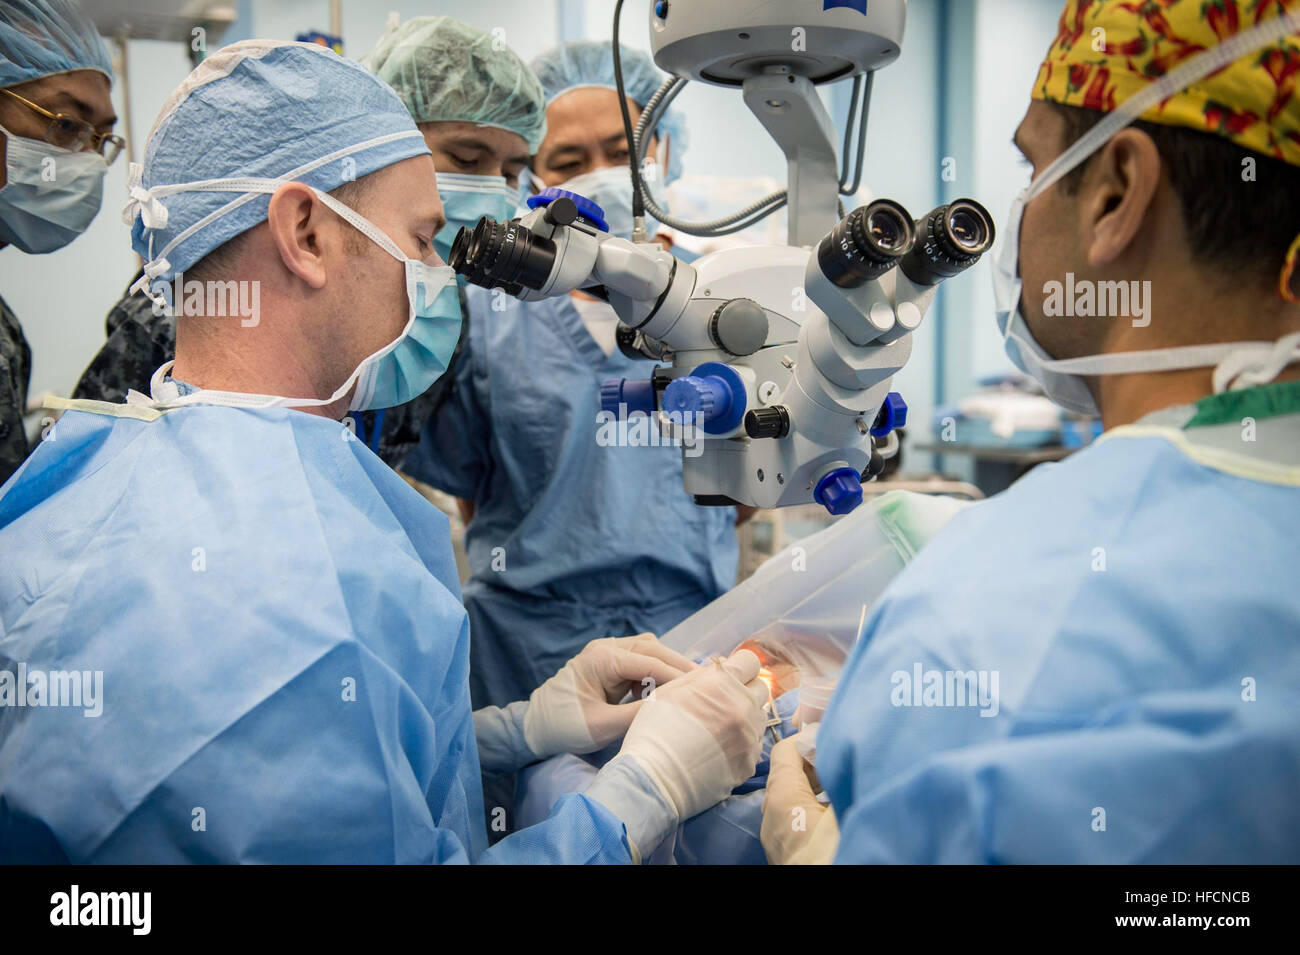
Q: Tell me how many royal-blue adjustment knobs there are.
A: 5